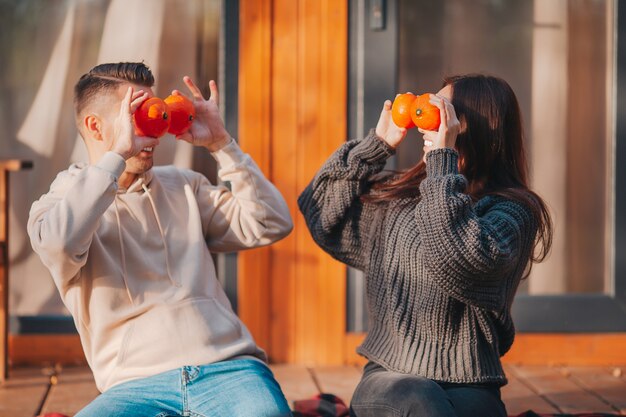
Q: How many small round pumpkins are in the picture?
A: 4